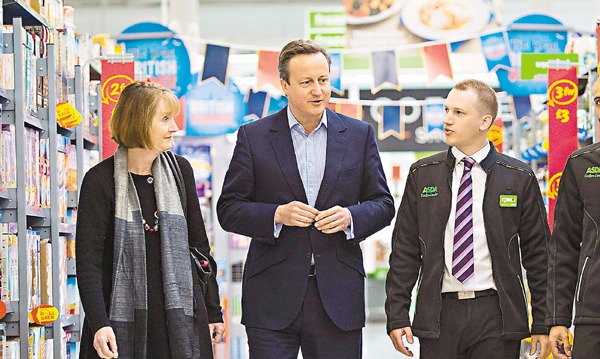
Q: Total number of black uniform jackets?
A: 2